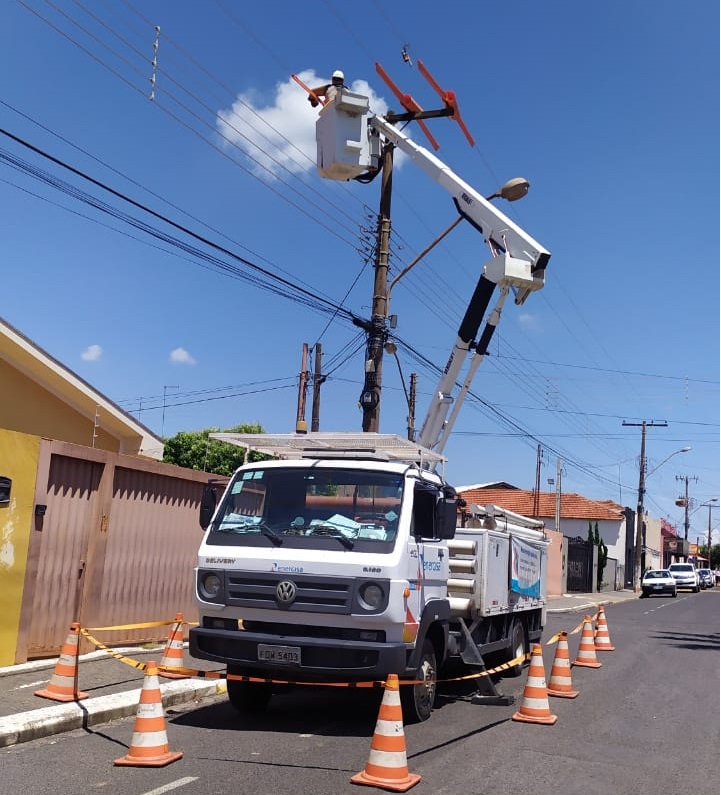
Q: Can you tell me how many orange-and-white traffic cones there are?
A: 8